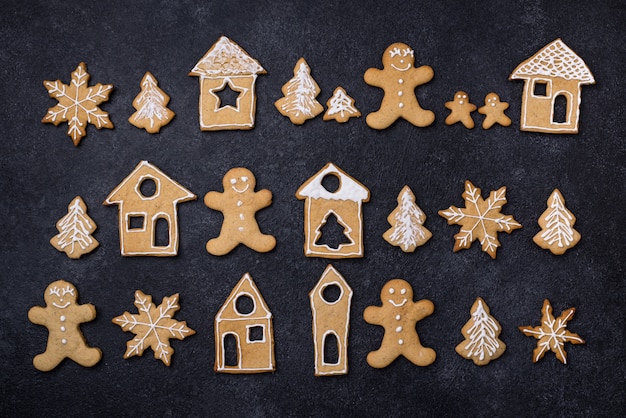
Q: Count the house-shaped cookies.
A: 6